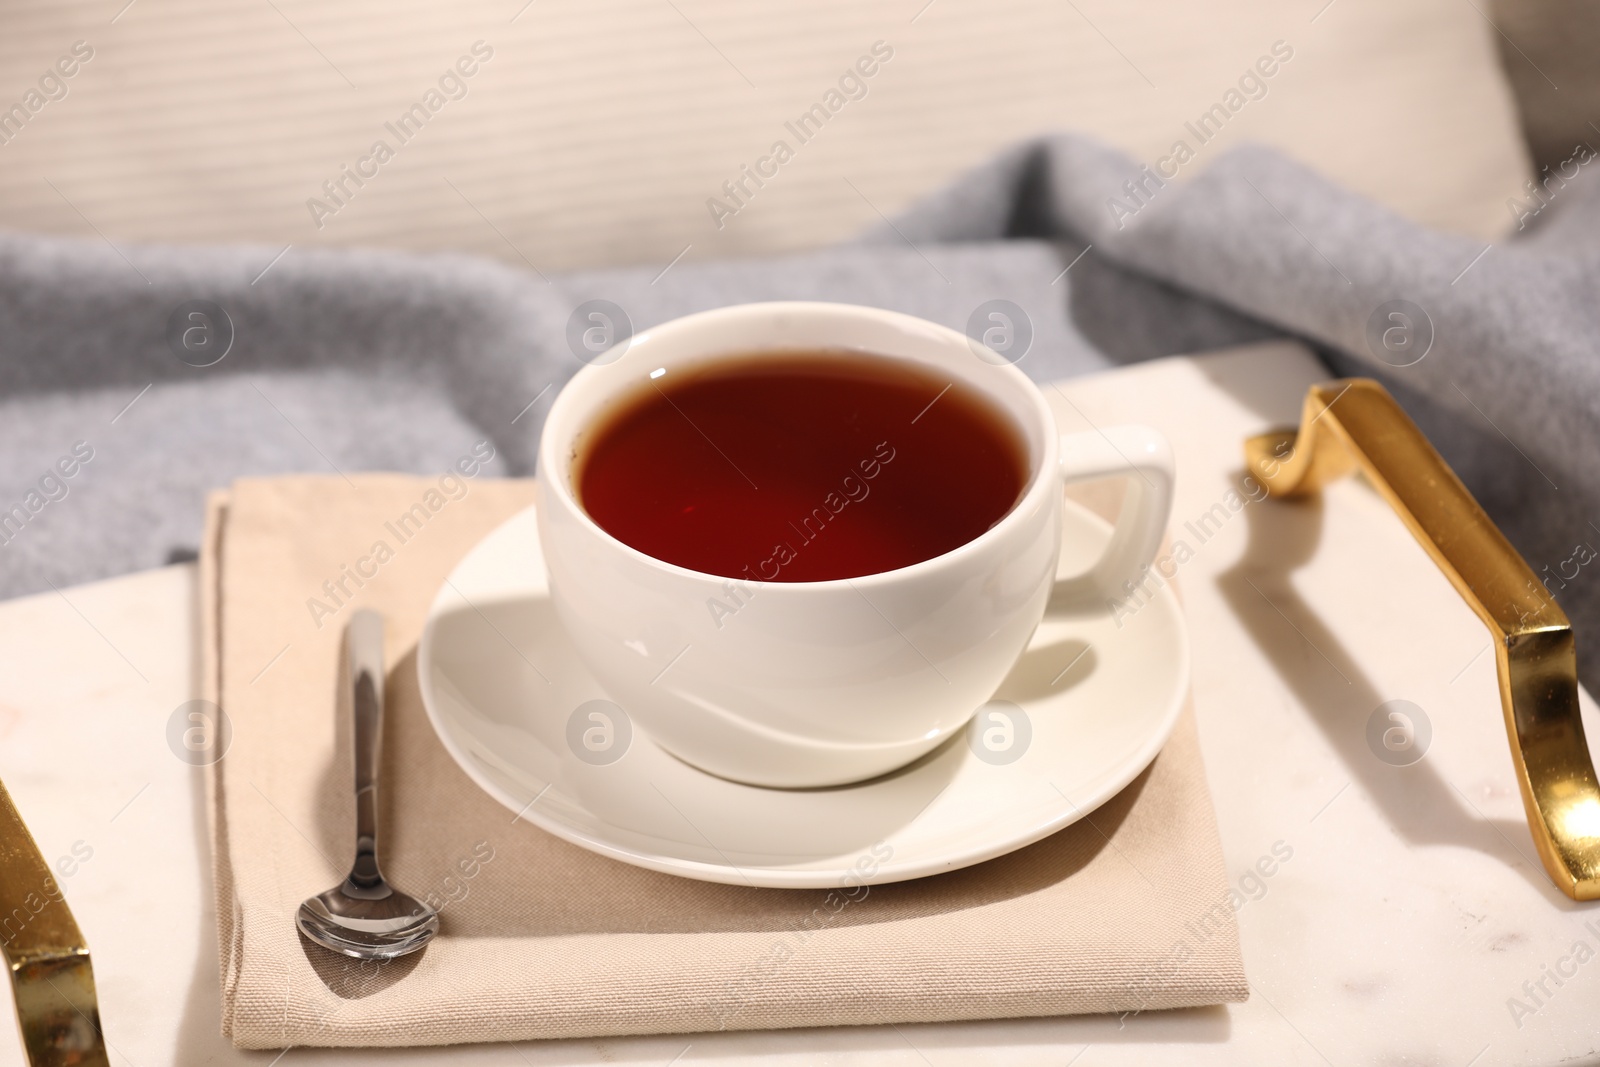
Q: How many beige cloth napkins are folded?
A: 1